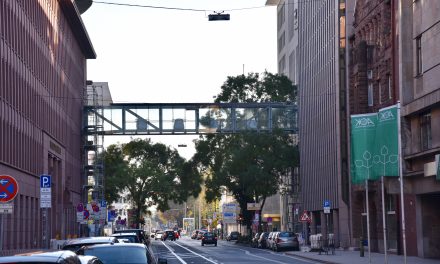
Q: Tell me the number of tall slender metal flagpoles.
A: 3